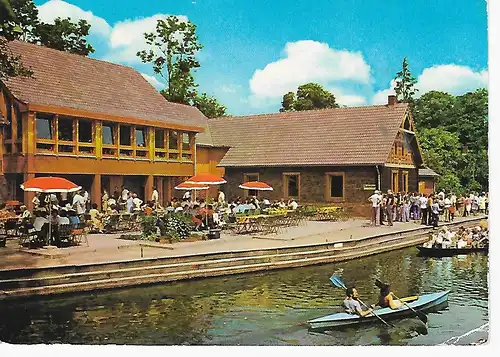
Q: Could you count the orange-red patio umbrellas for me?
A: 4